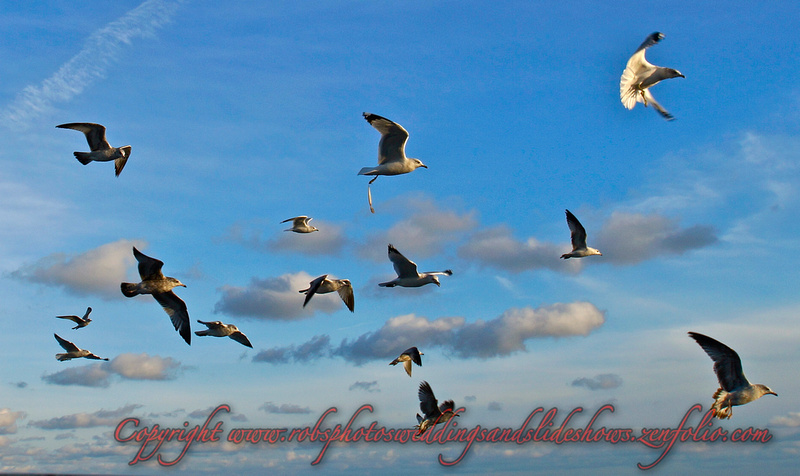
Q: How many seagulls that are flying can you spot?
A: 14